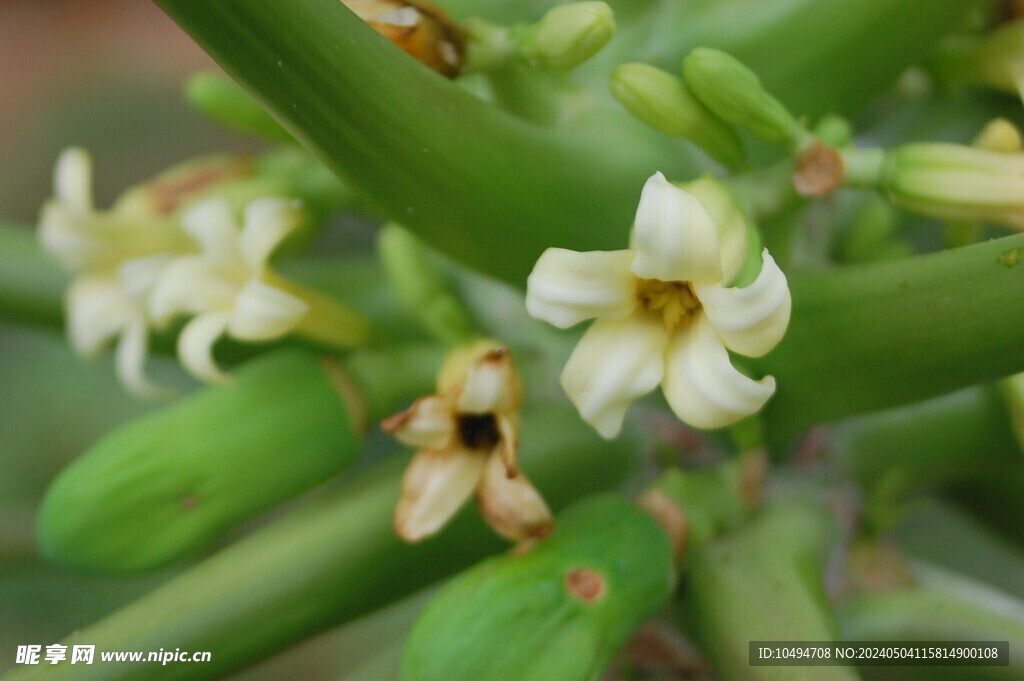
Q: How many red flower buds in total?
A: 0